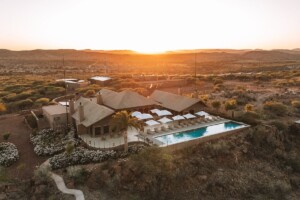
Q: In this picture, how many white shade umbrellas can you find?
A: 9